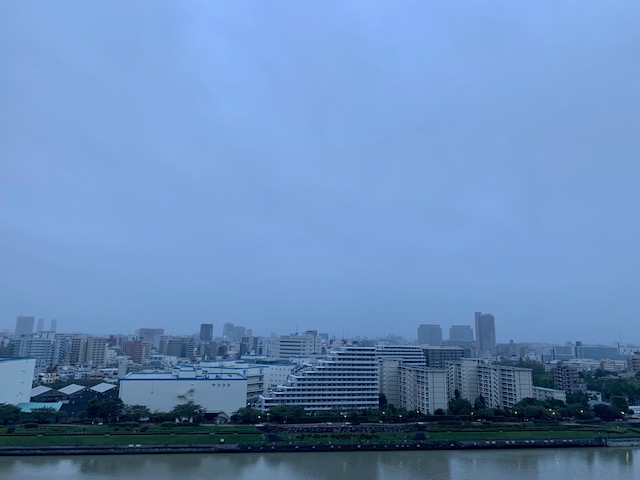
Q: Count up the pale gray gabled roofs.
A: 3